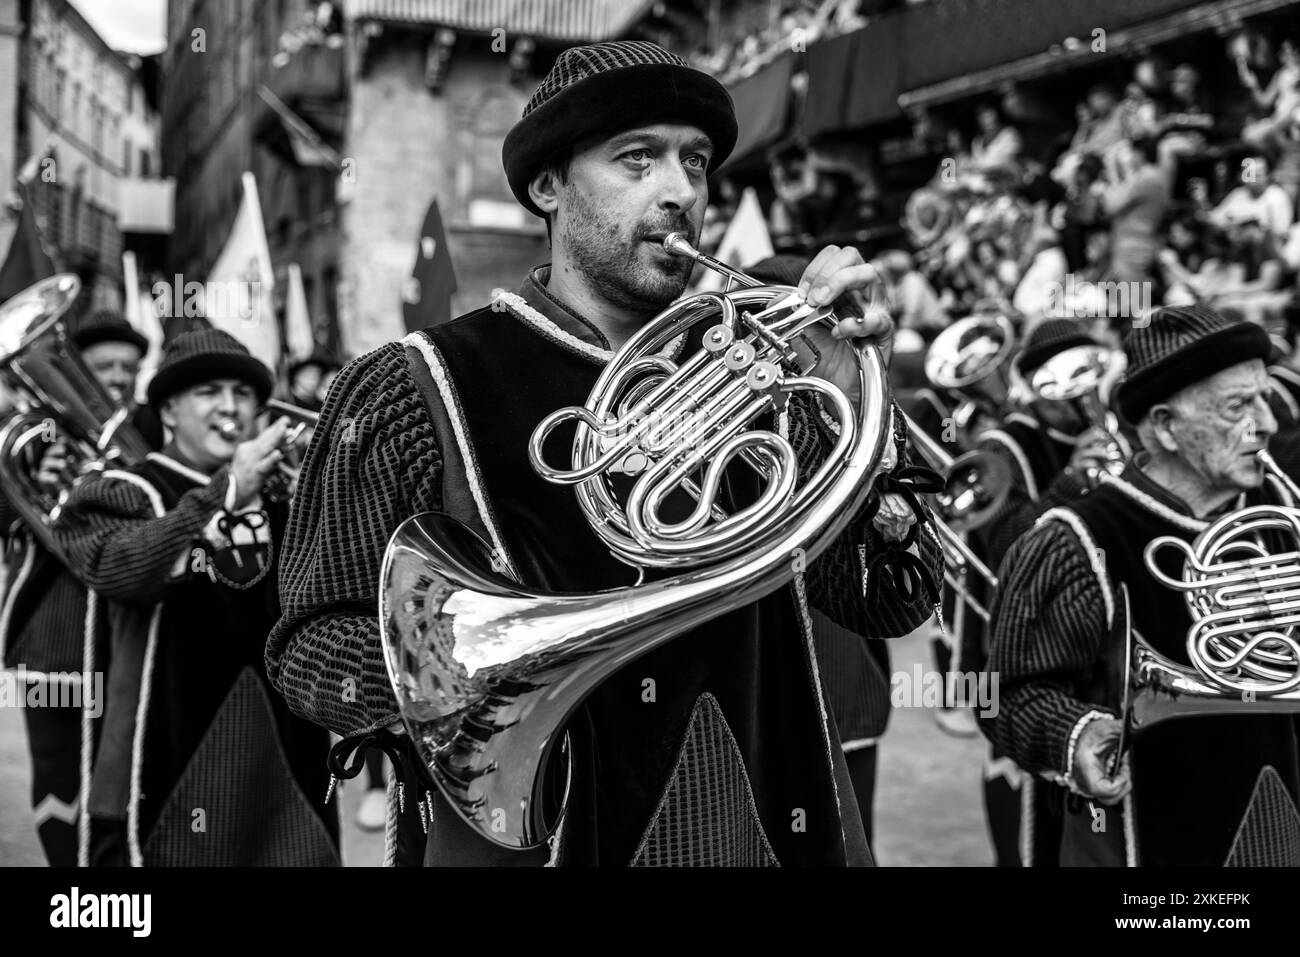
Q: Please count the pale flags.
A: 4